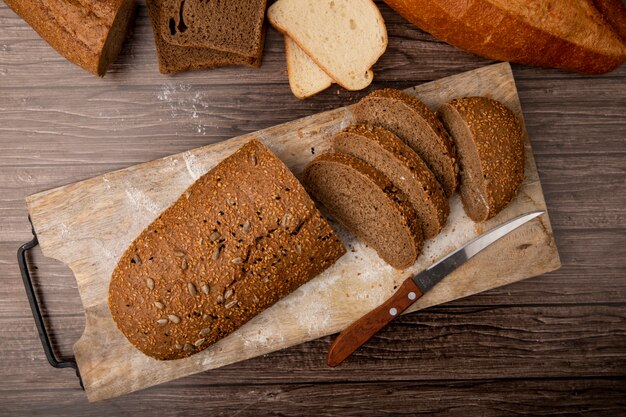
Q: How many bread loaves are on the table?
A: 3